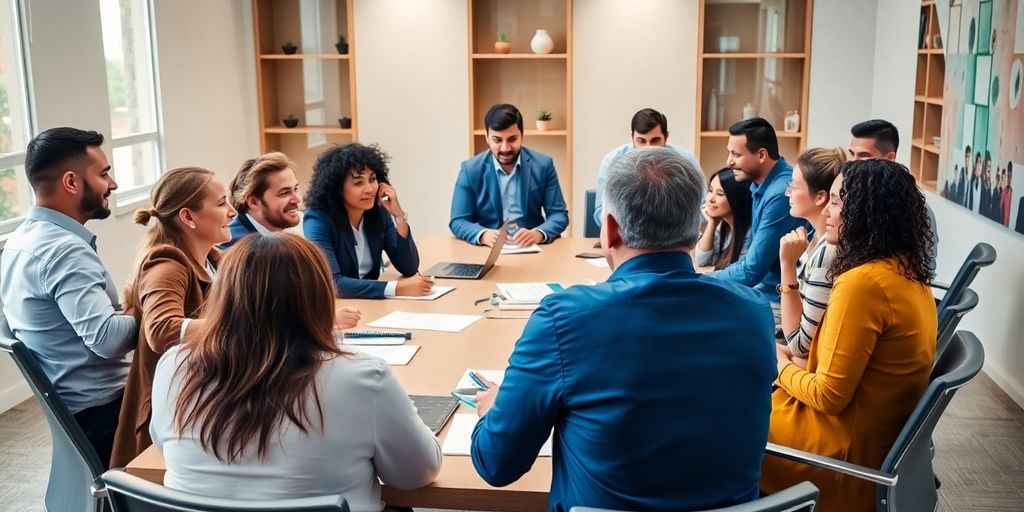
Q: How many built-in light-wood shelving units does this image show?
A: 4